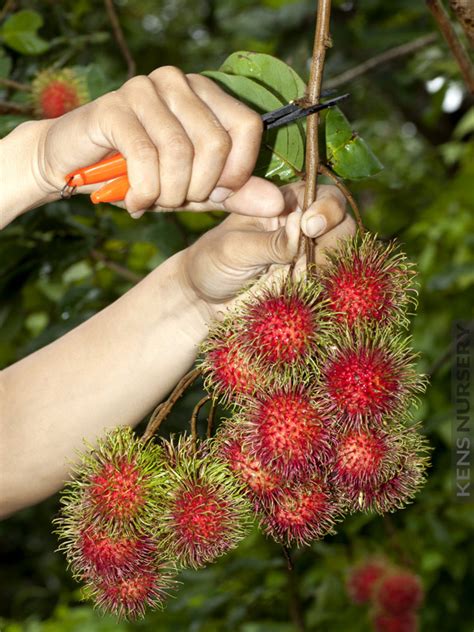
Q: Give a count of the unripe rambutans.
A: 0